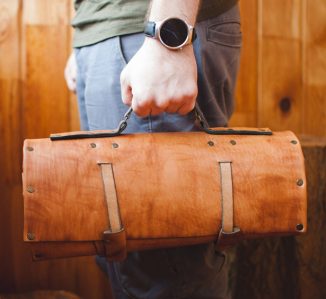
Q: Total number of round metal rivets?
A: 10